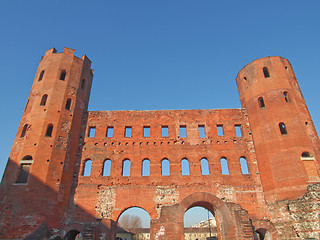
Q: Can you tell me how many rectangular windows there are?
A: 9